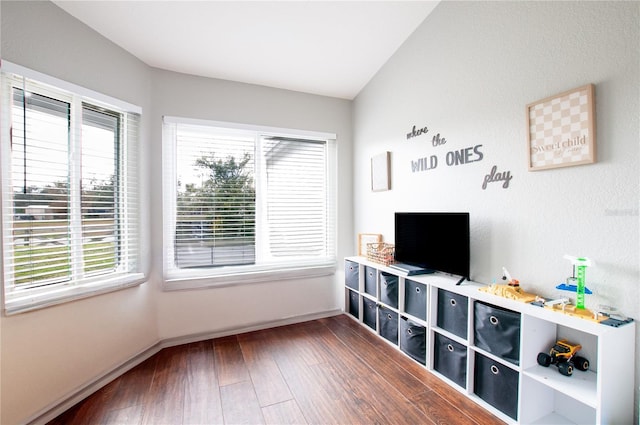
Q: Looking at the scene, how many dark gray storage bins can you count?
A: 12